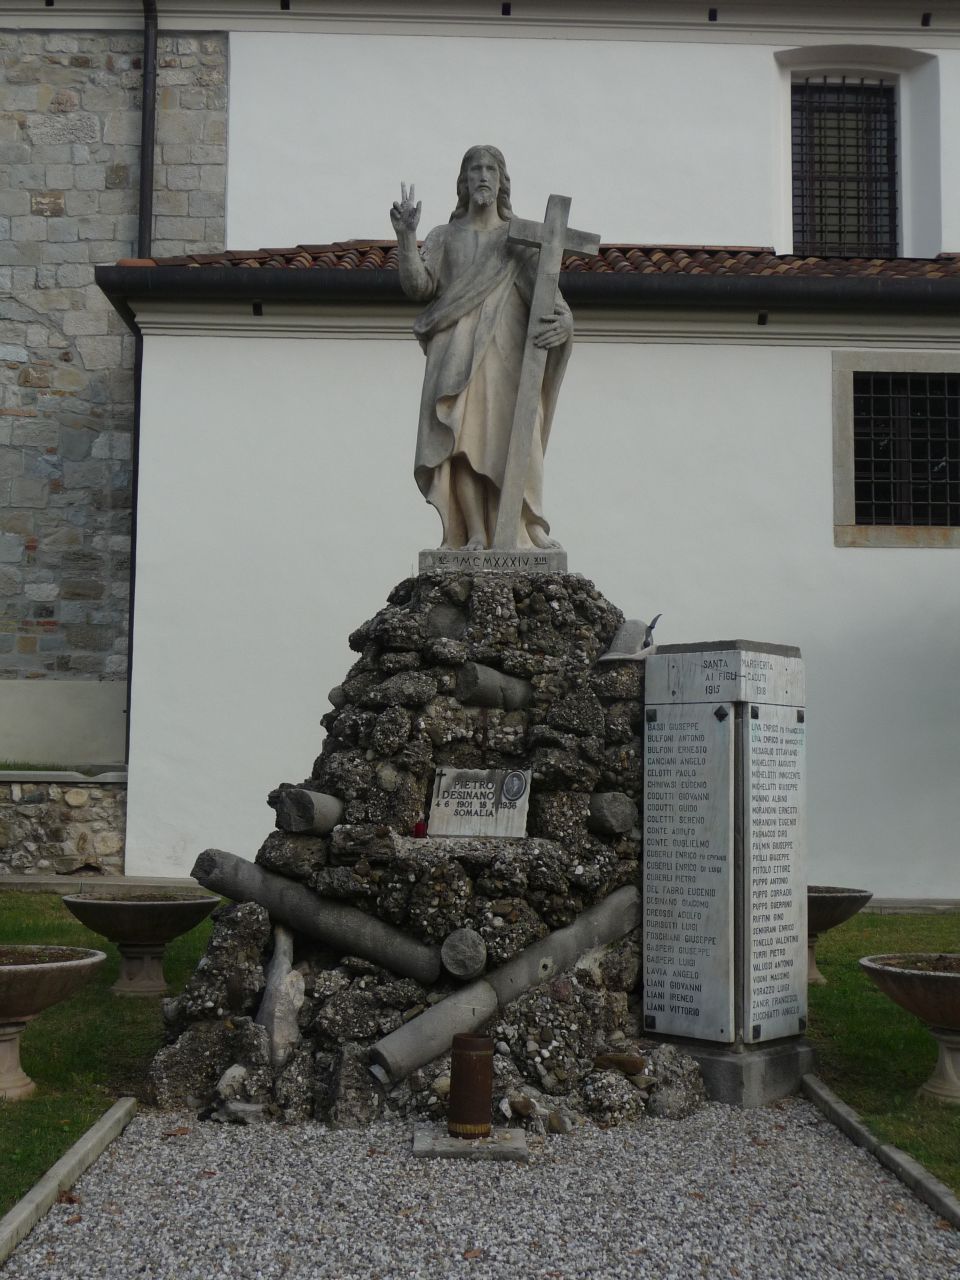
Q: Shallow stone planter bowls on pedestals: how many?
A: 4